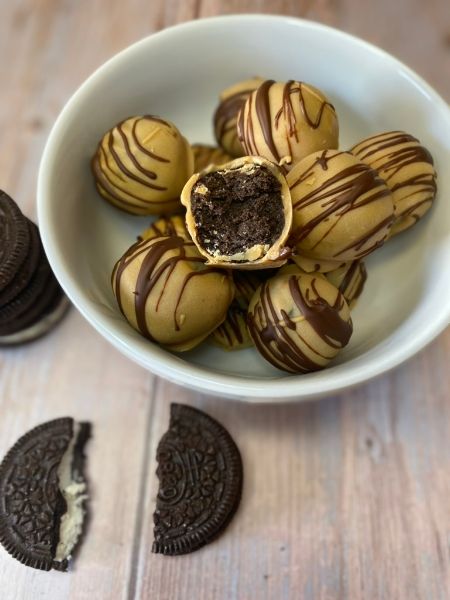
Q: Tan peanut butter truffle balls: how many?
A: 12